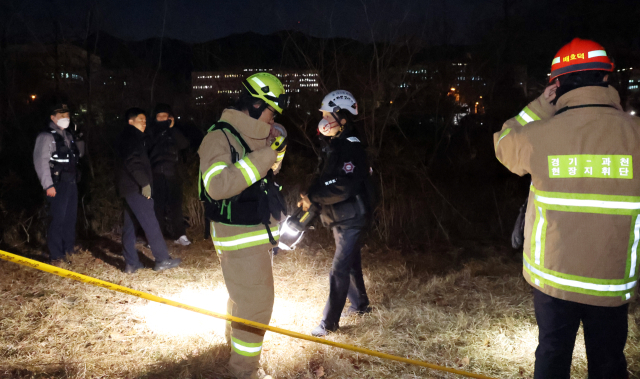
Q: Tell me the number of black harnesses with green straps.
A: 1